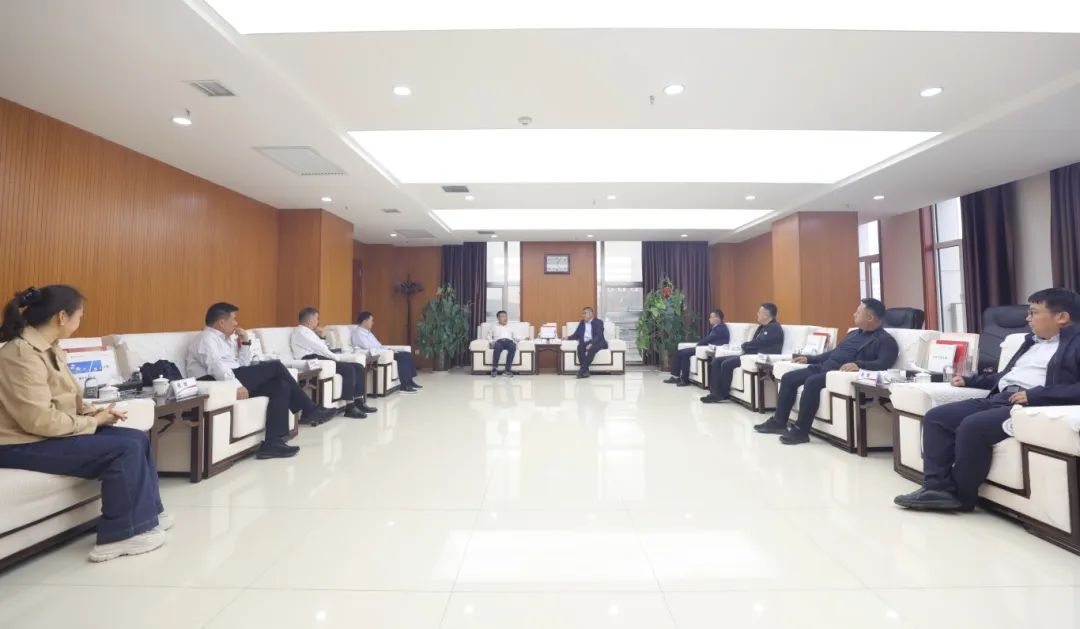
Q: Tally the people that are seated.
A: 10